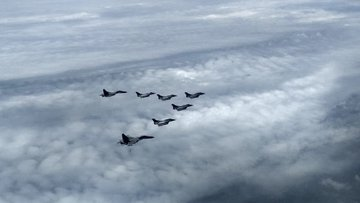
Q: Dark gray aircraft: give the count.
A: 7